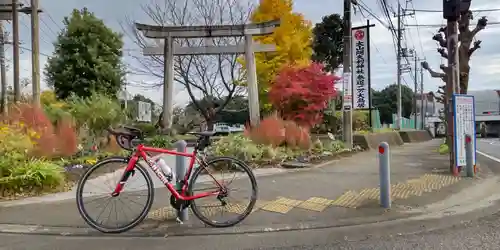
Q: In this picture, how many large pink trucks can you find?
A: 0